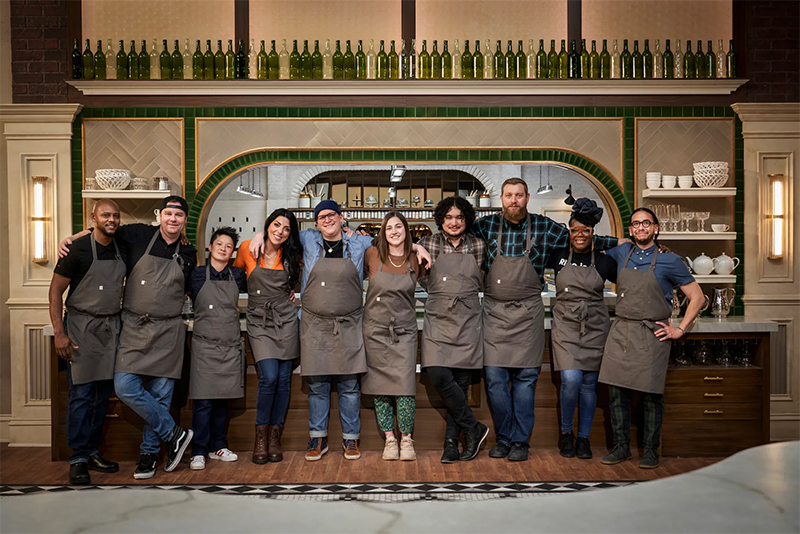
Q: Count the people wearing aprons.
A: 10